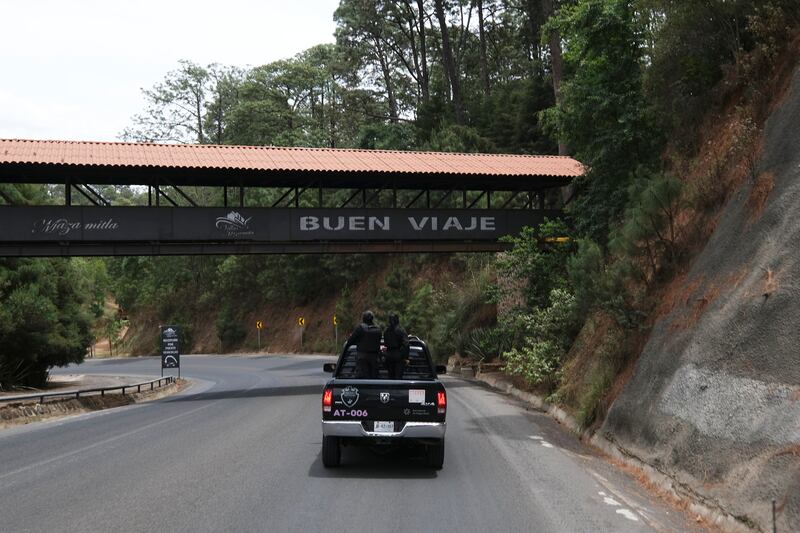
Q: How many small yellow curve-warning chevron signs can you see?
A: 3